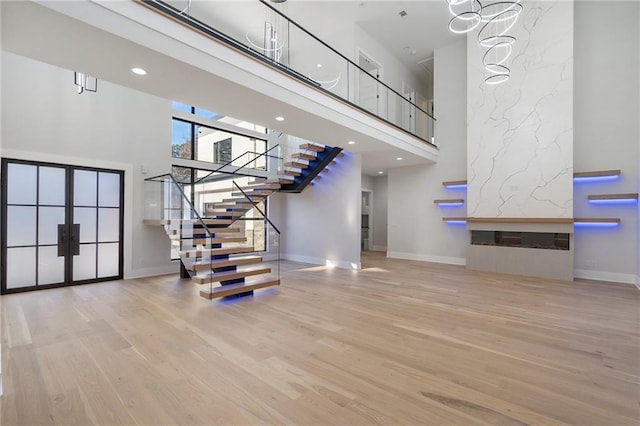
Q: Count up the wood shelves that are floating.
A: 6